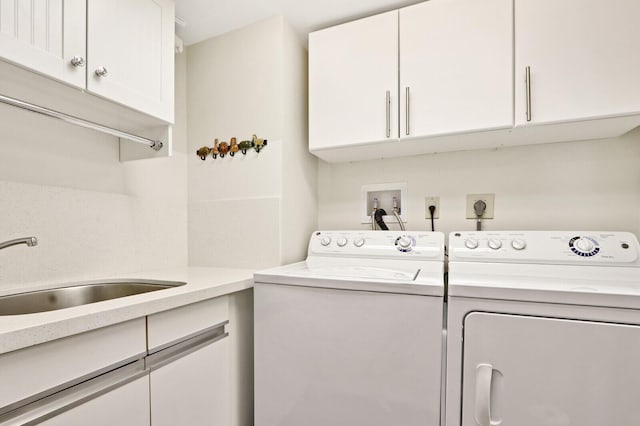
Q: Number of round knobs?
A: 10